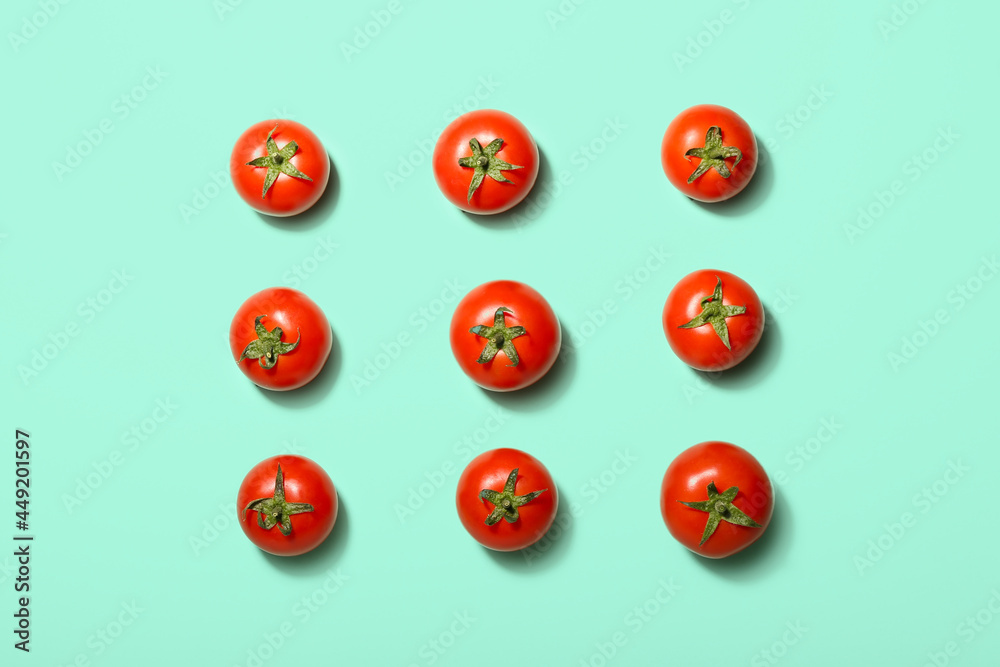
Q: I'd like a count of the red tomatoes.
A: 9